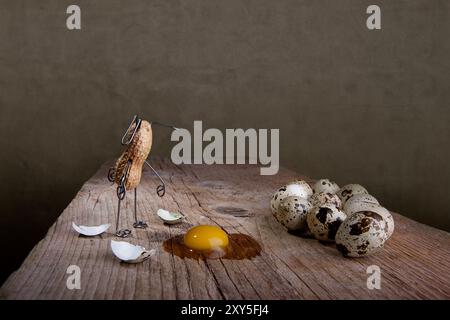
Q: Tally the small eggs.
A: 9